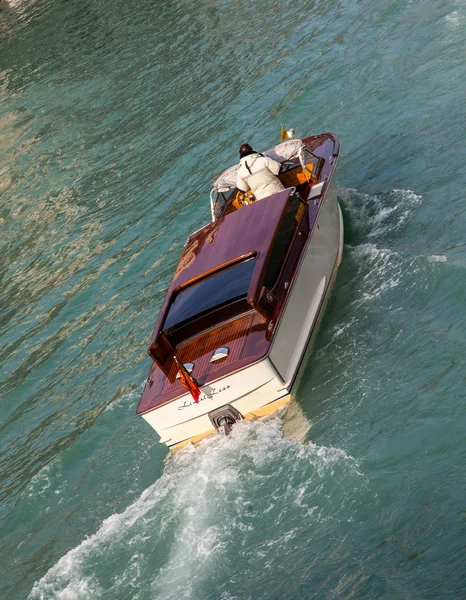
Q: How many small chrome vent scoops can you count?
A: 2